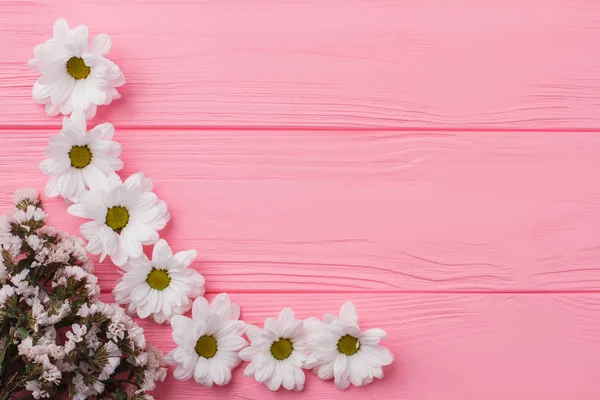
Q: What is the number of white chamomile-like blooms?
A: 7